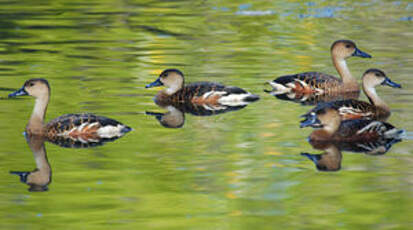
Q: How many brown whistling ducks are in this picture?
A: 5